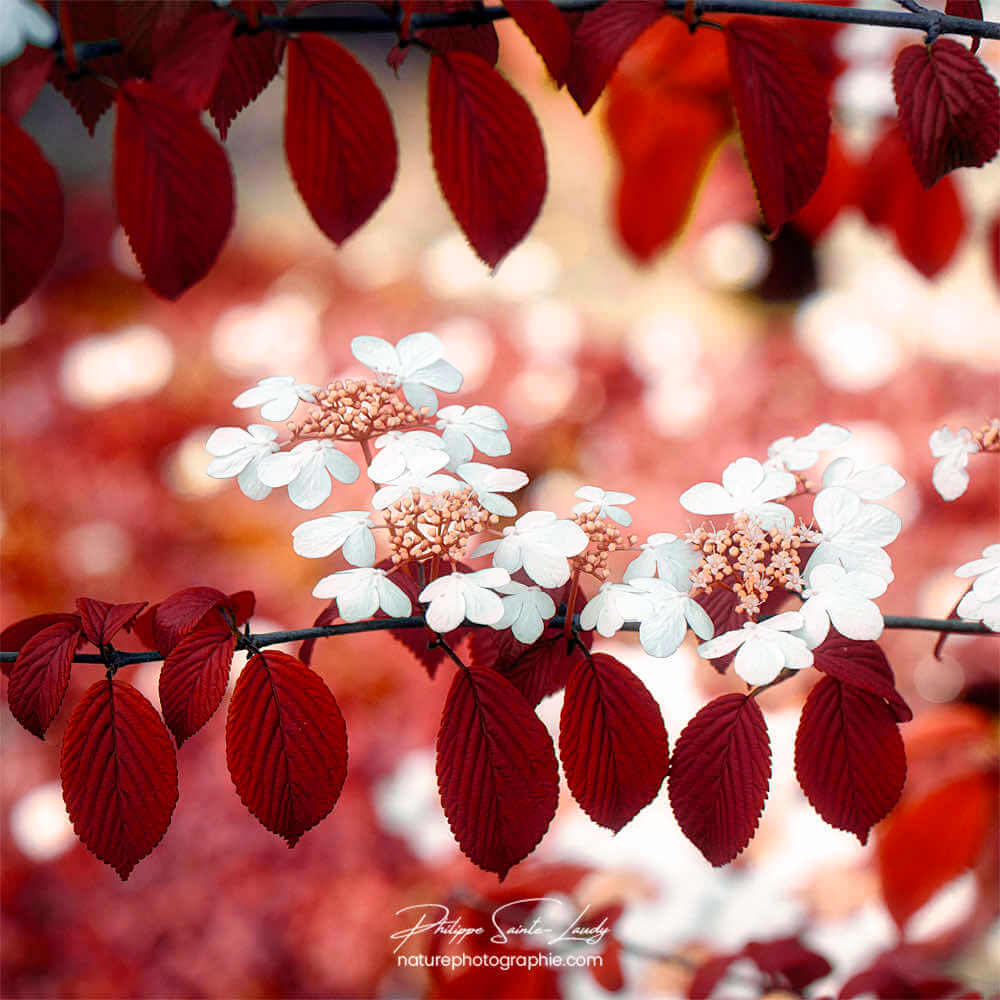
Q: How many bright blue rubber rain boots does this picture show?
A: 0